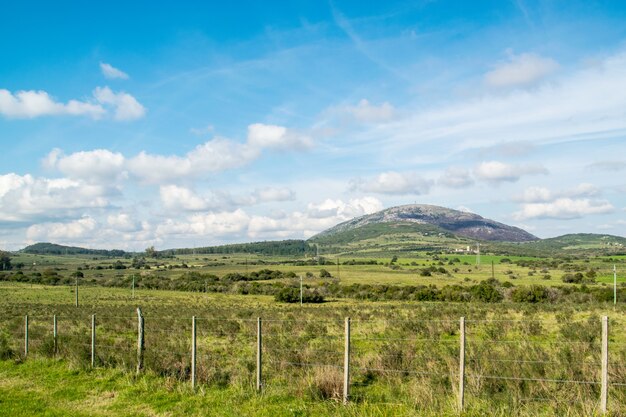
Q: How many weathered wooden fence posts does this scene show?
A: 9